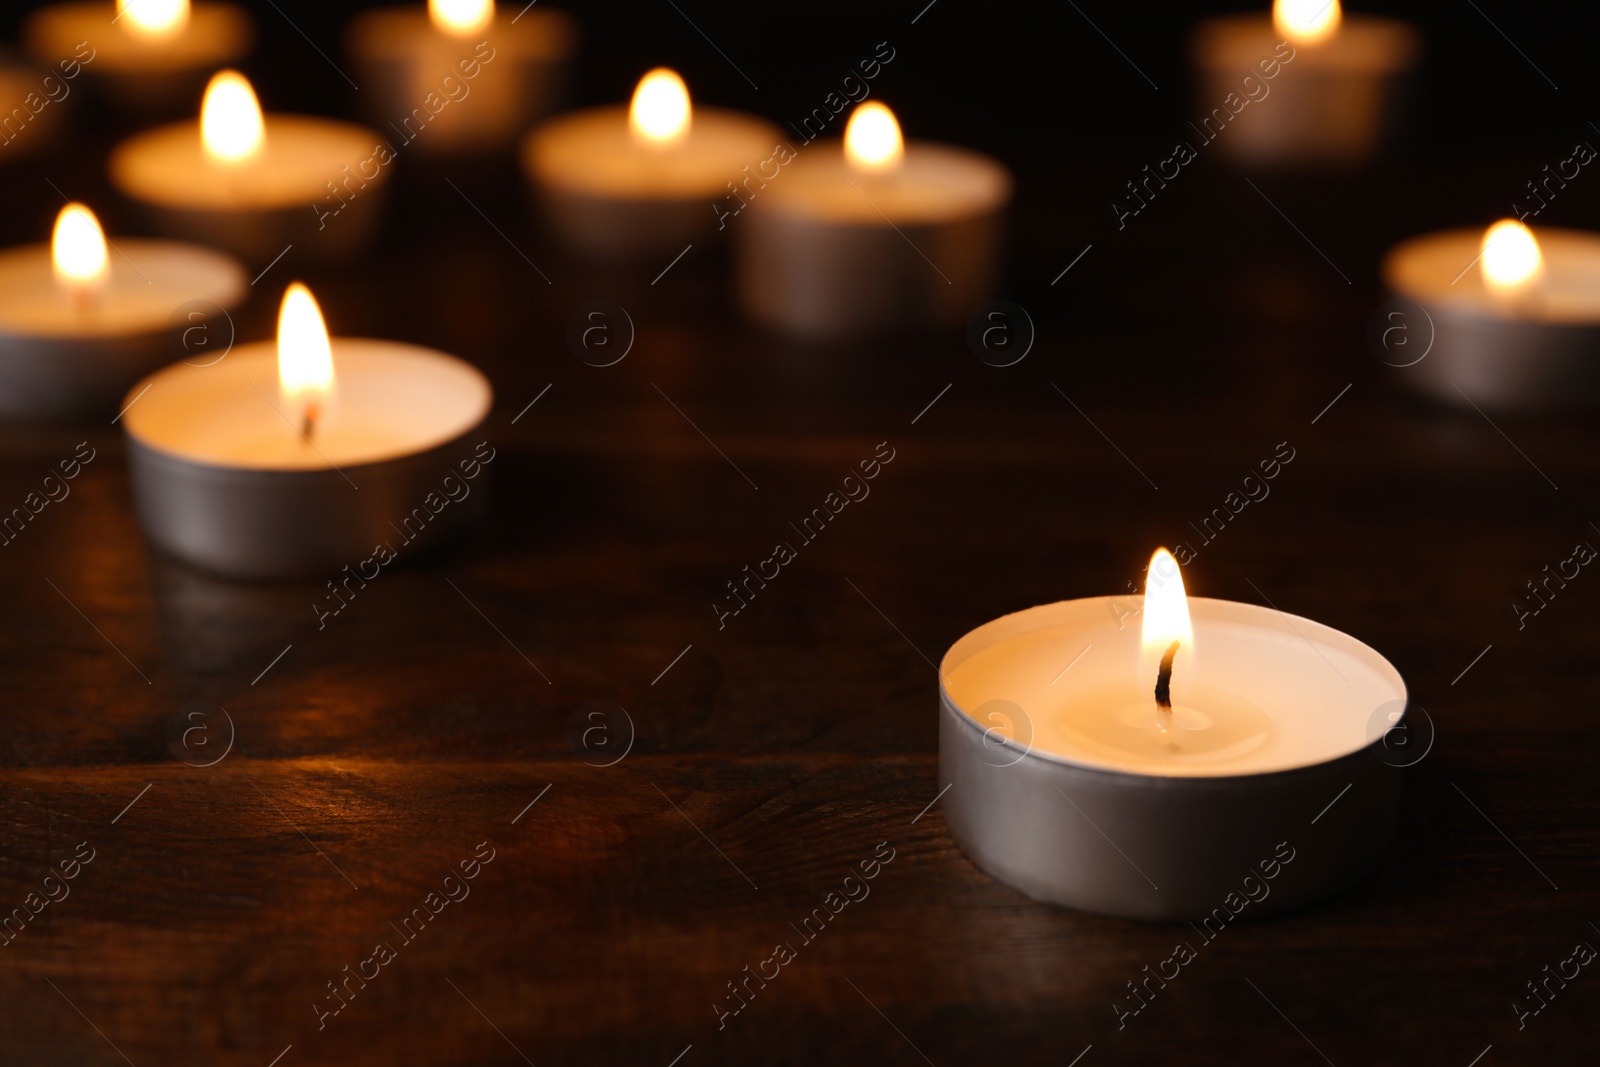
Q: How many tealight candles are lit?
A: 10